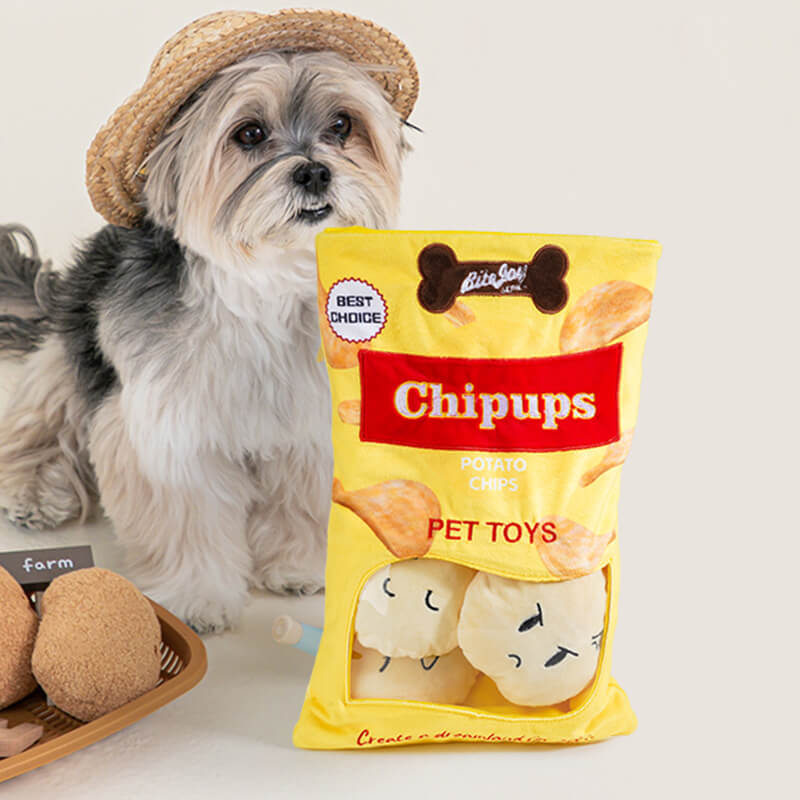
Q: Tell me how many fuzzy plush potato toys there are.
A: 2